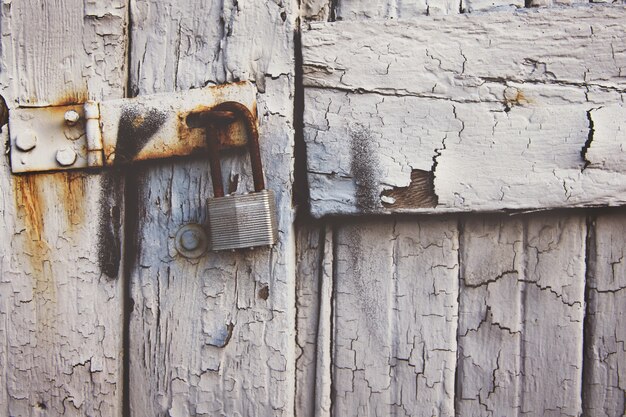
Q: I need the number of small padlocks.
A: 1